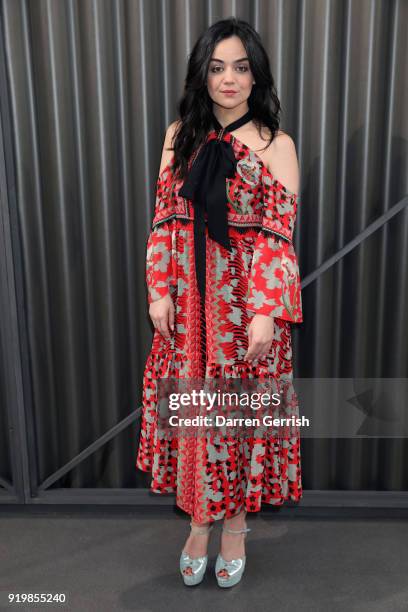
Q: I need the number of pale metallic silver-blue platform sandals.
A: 2